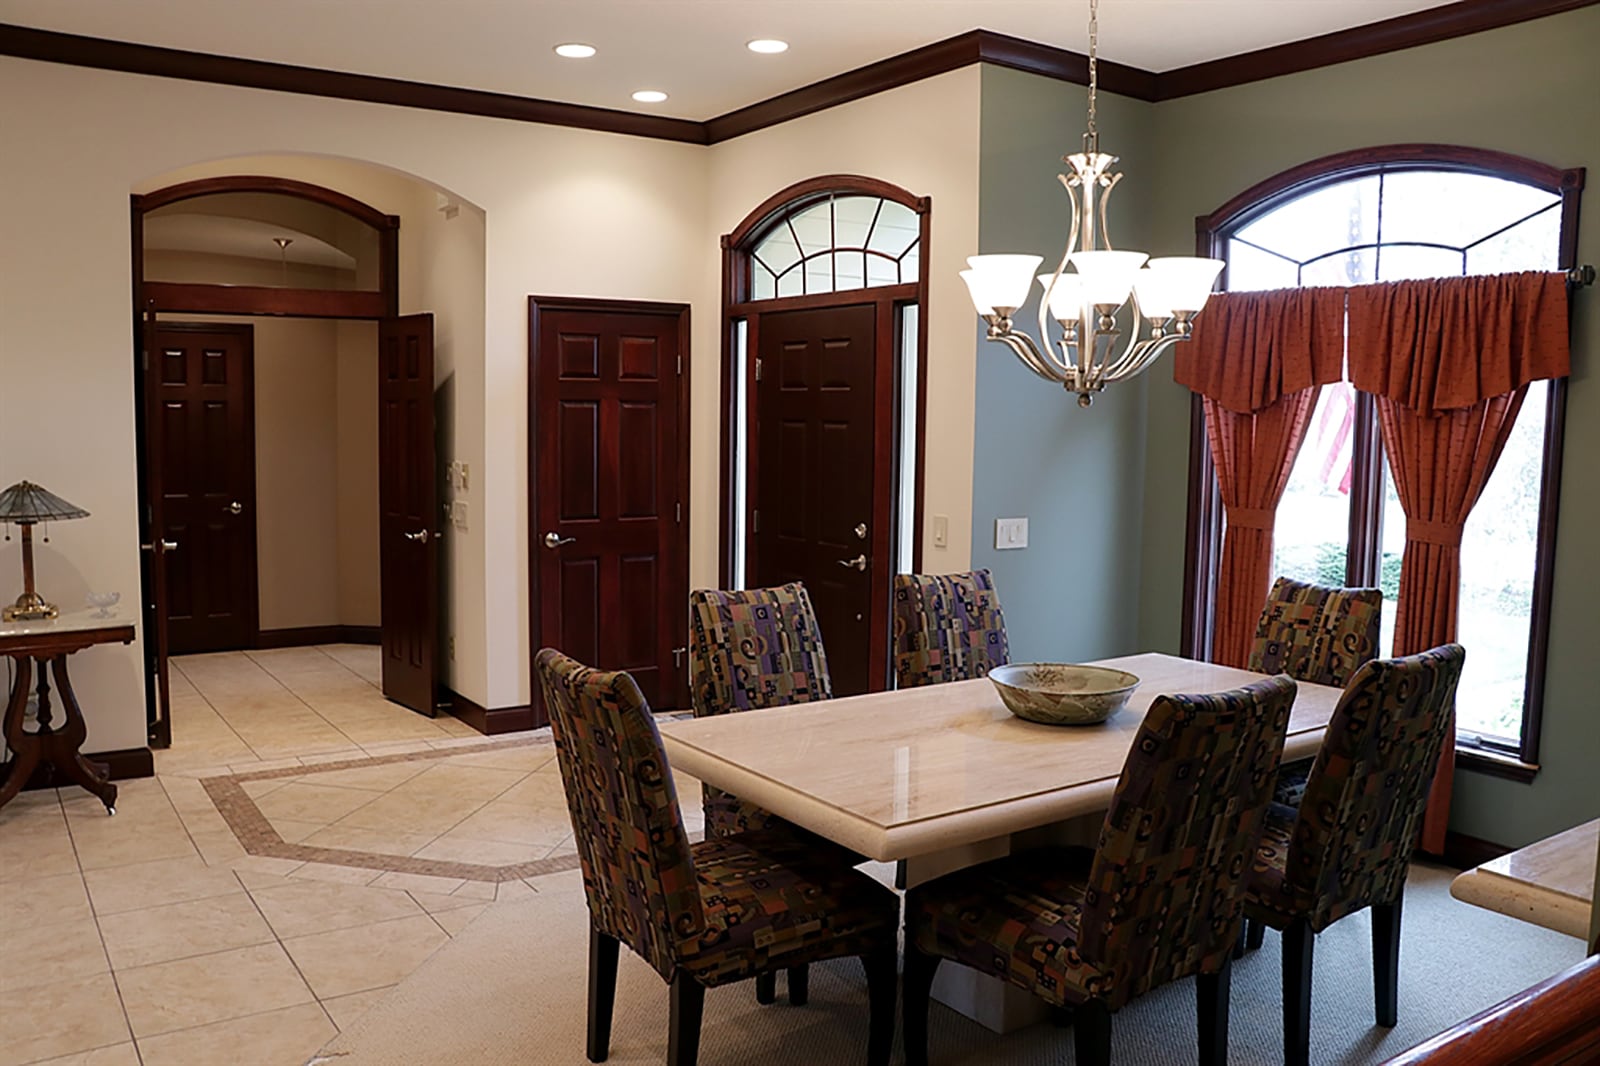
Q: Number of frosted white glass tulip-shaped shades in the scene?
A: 6